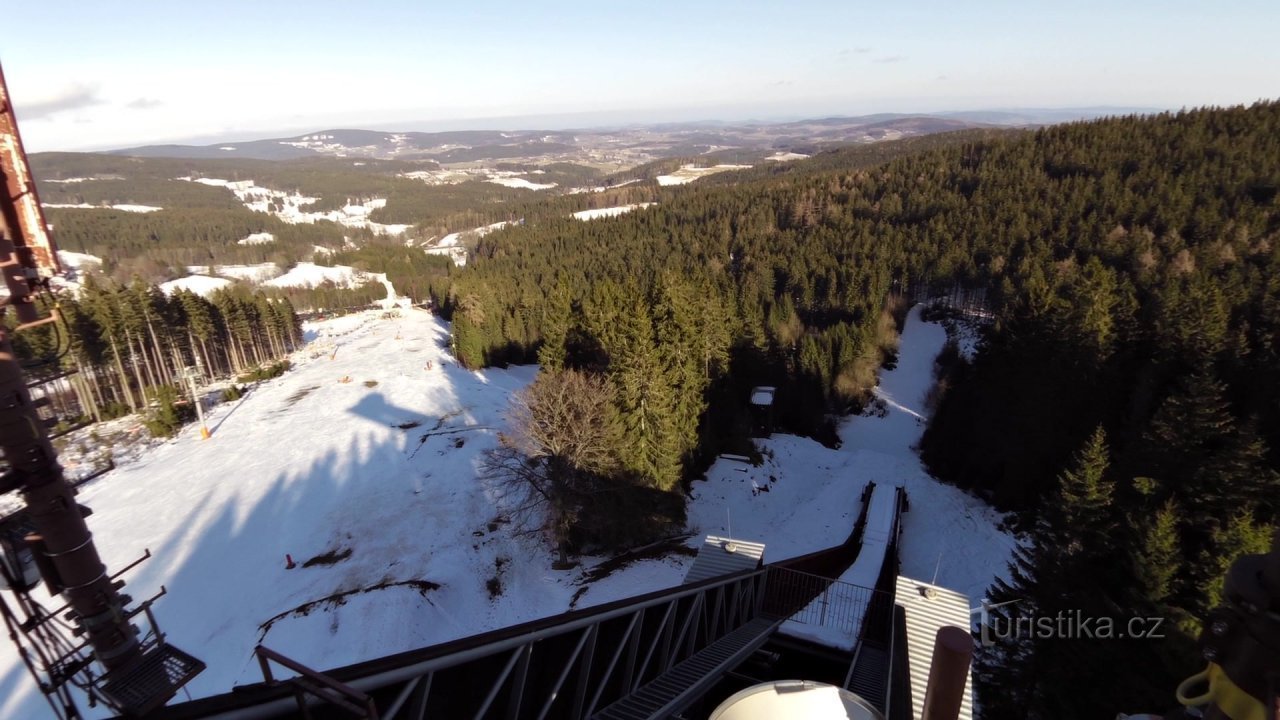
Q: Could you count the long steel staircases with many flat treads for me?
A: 2